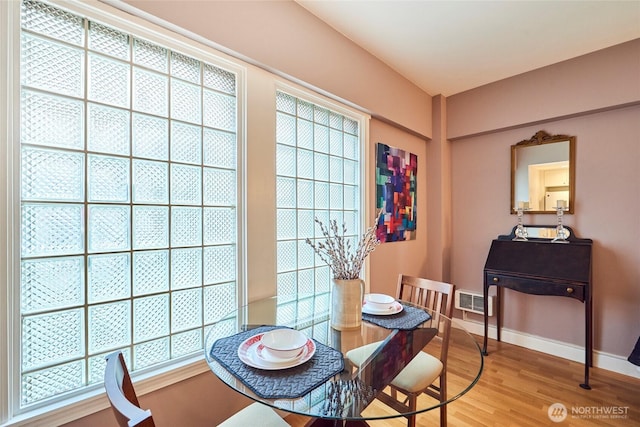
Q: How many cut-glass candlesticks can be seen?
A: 2